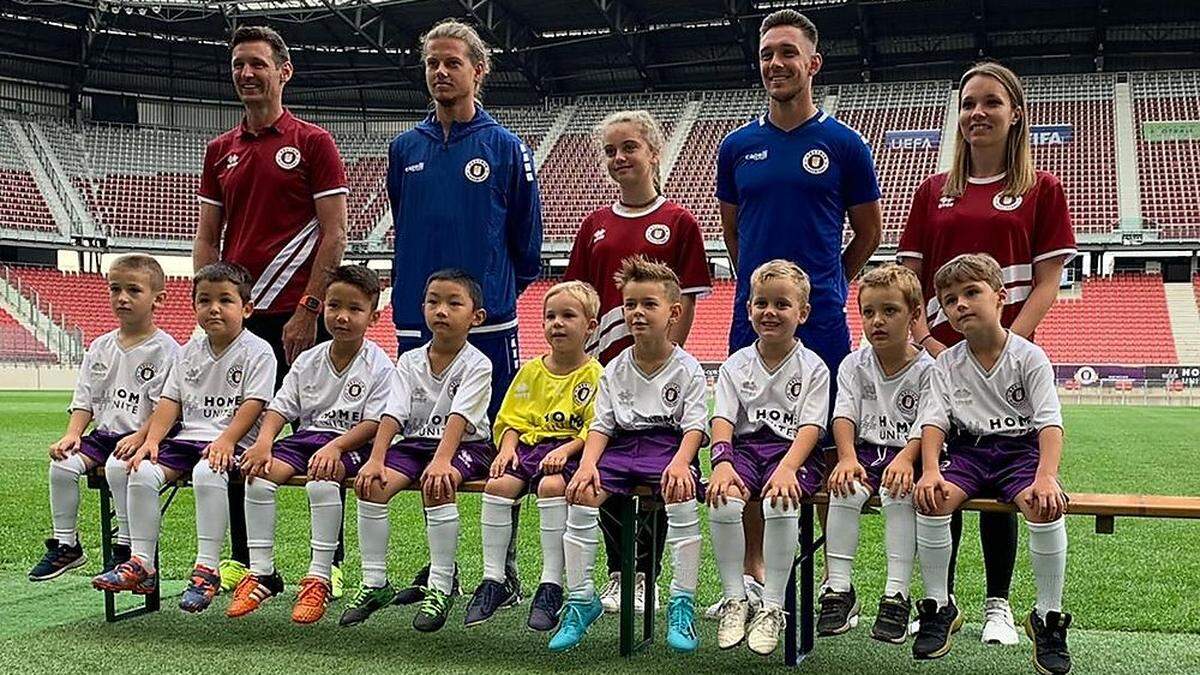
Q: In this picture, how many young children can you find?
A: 9